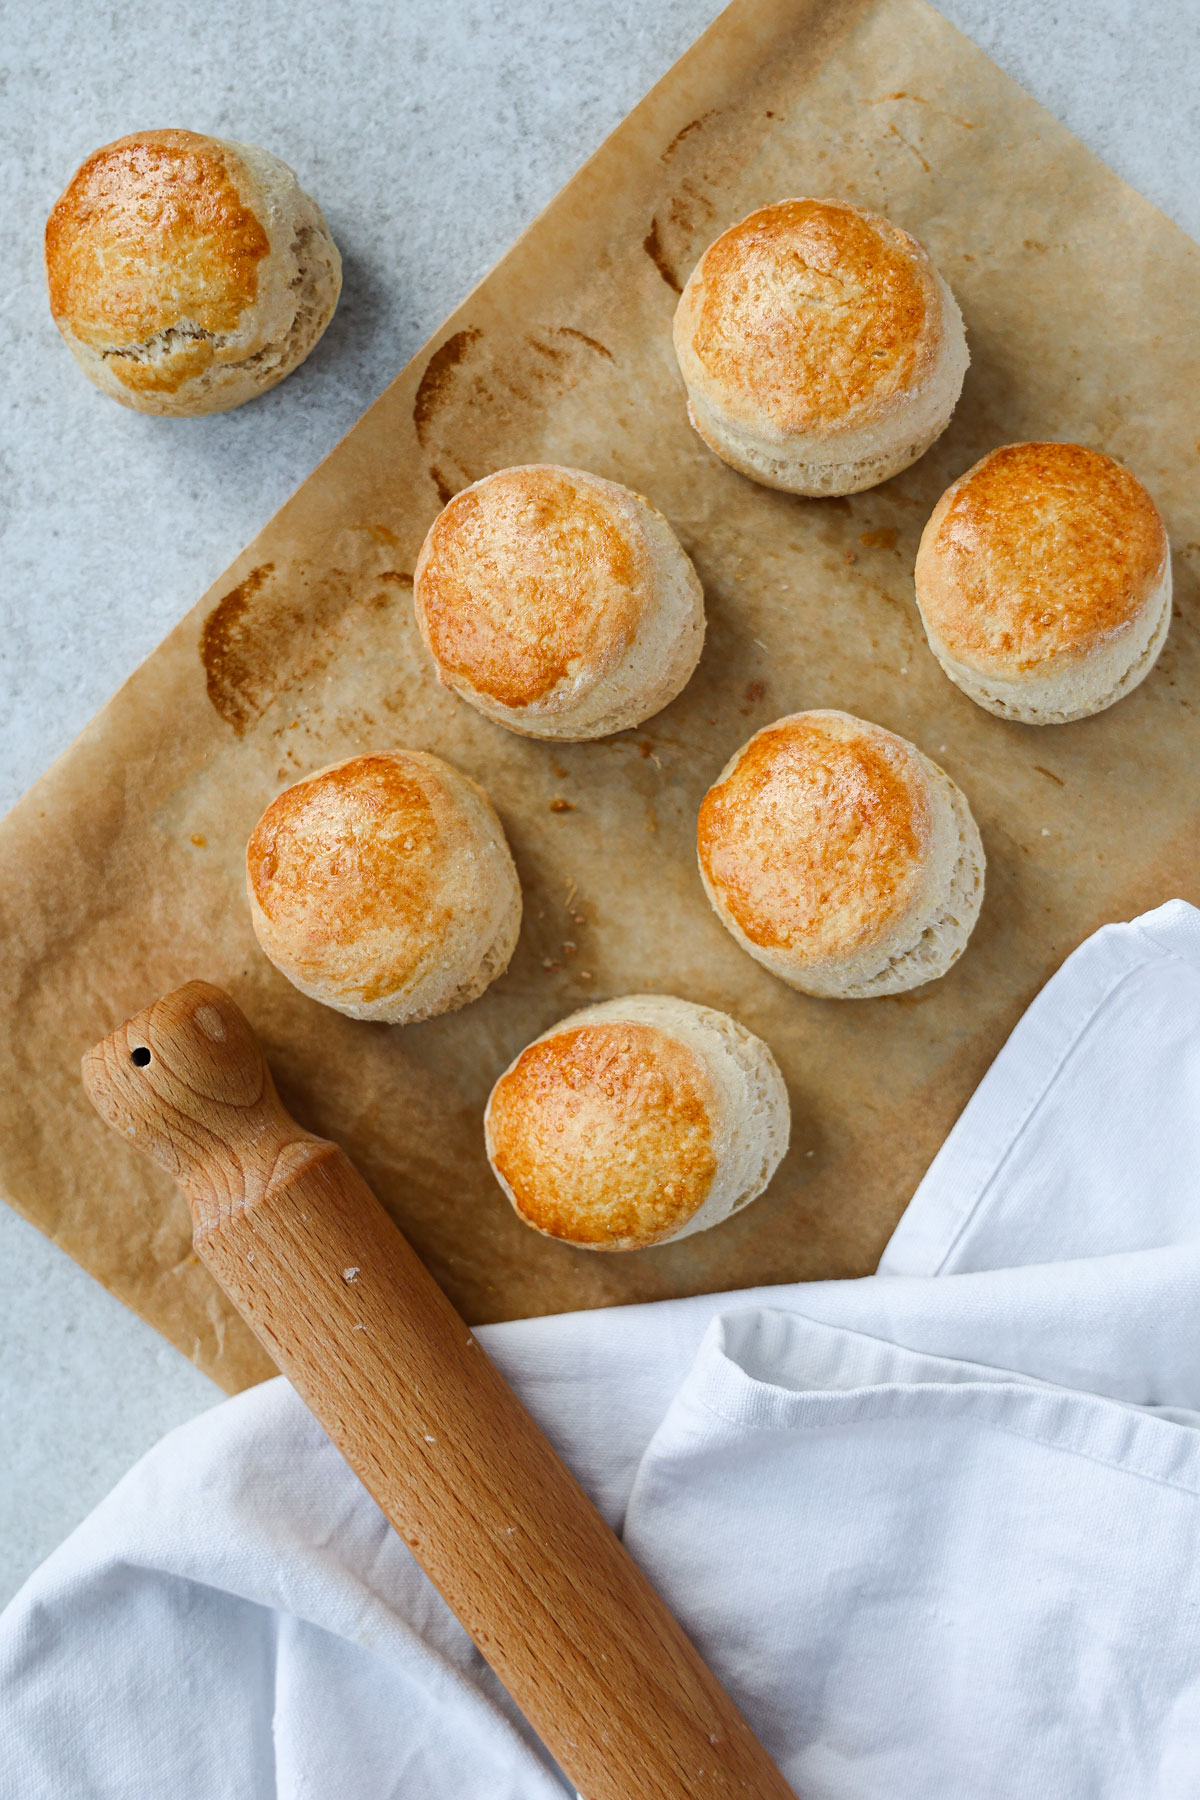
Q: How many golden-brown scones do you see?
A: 7